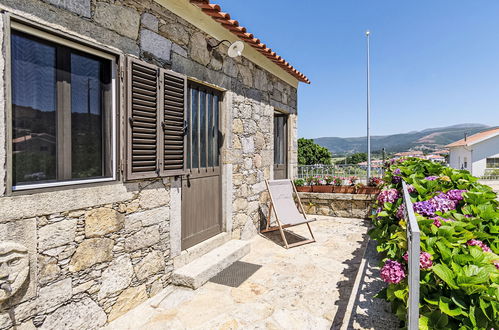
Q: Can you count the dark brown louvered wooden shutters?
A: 2